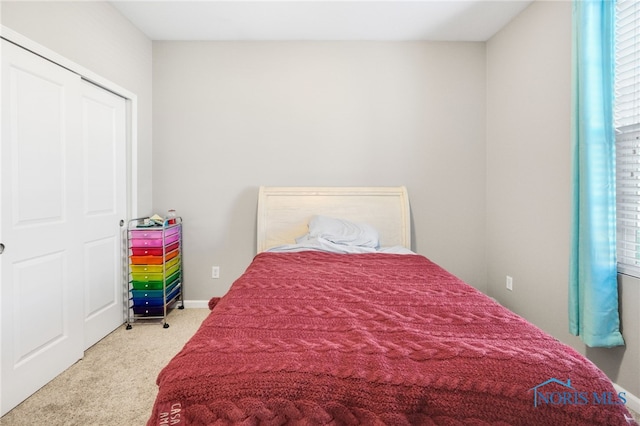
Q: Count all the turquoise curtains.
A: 1